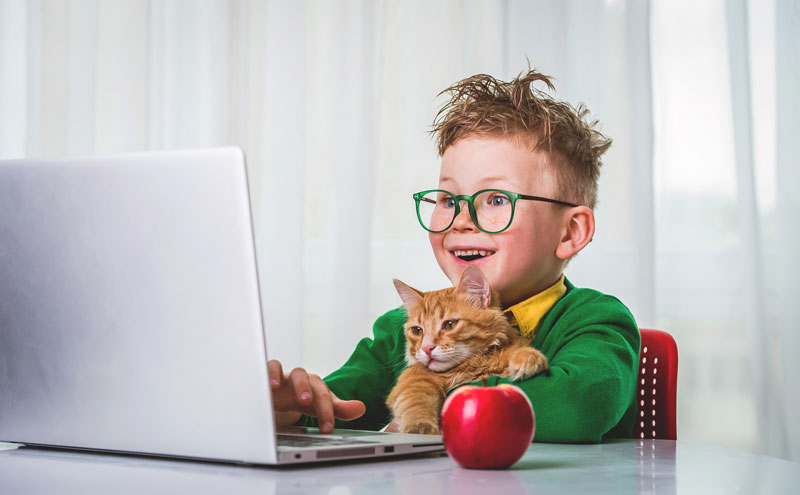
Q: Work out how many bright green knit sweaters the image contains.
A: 1